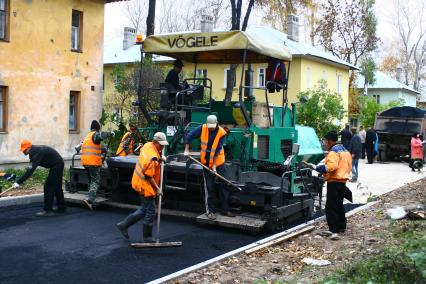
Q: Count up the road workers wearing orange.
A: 6